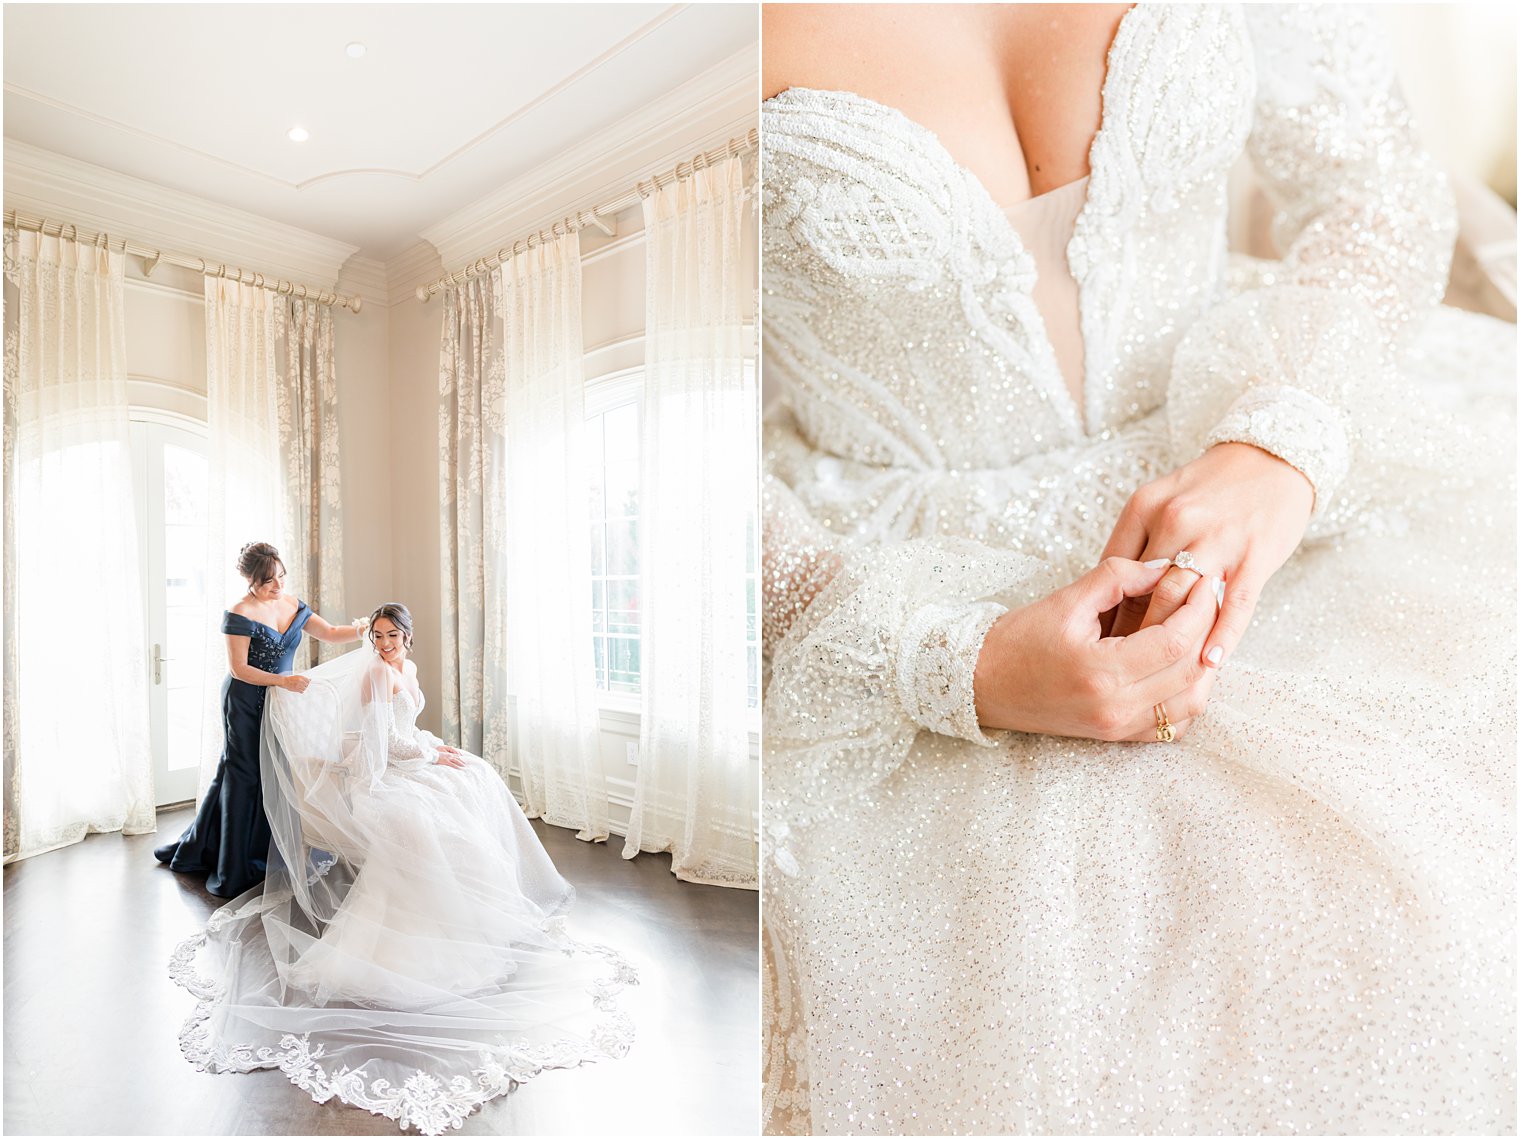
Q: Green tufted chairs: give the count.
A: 0